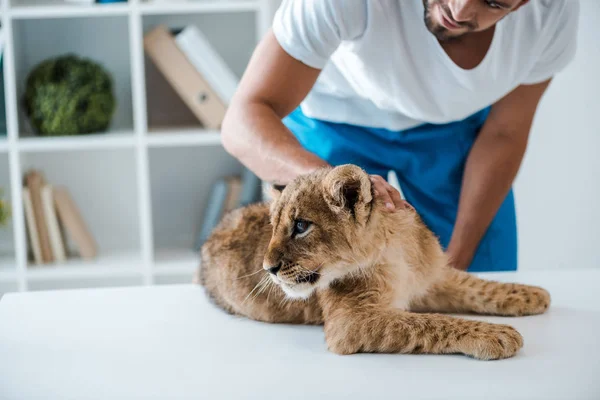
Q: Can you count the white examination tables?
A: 1